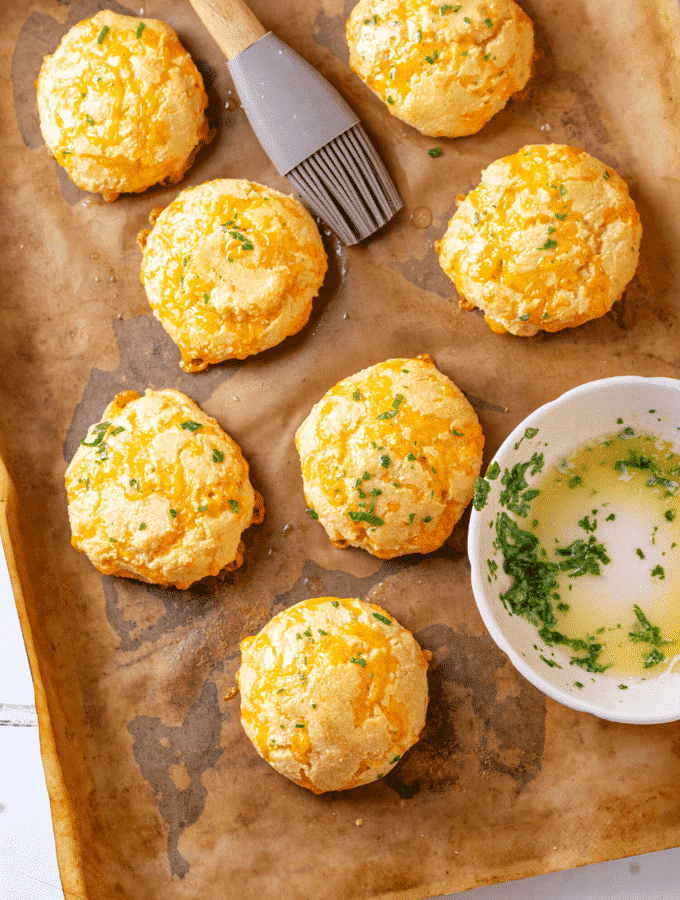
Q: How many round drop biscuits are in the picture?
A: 7